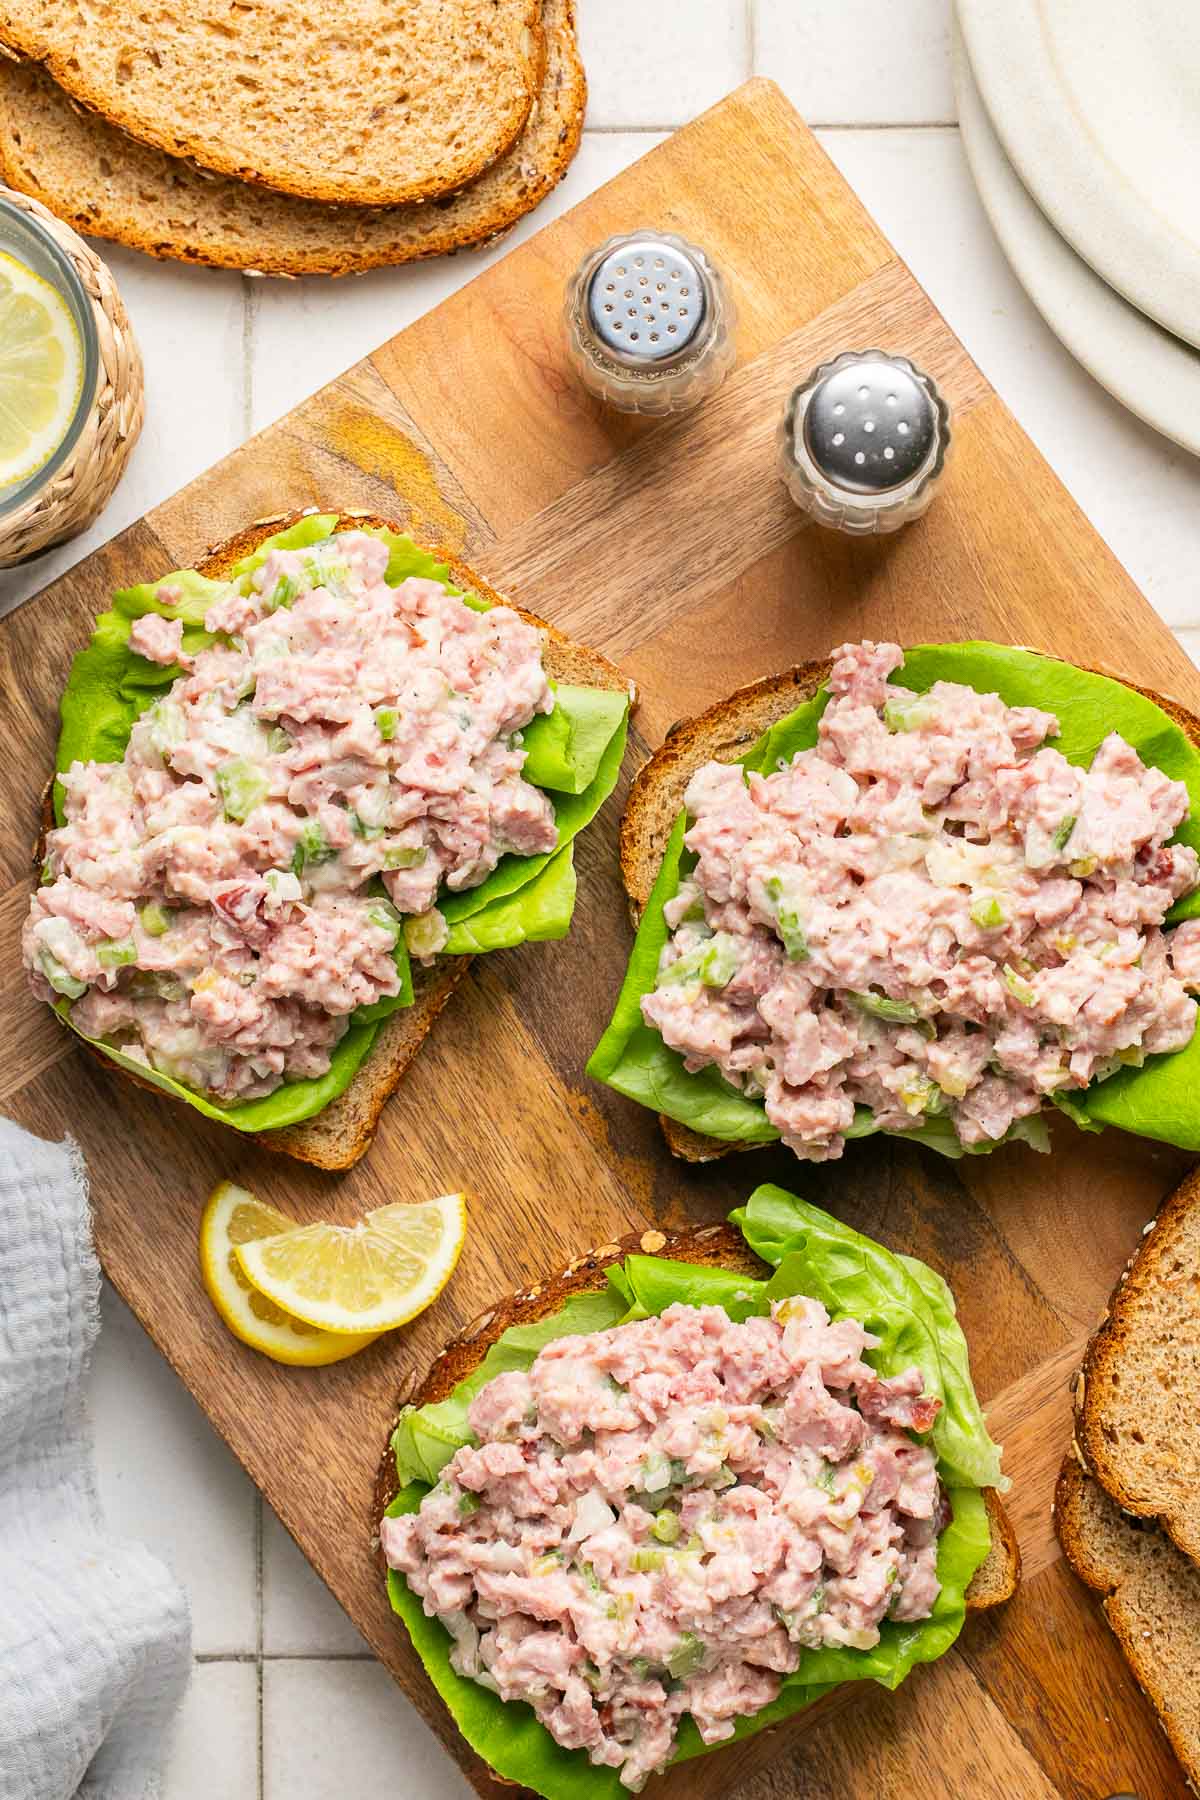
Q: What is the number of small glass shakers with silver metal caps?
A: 2